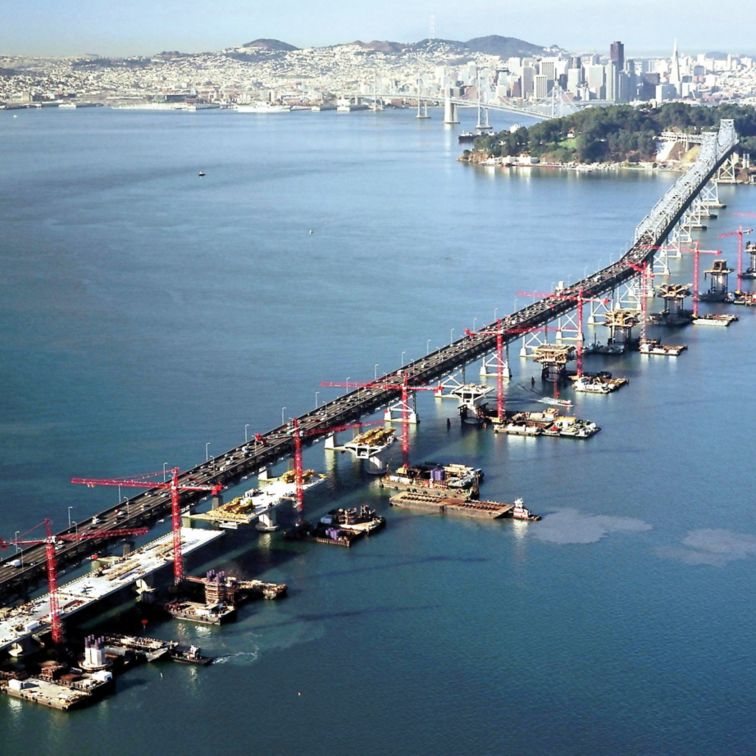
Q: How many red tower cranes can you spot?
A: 9